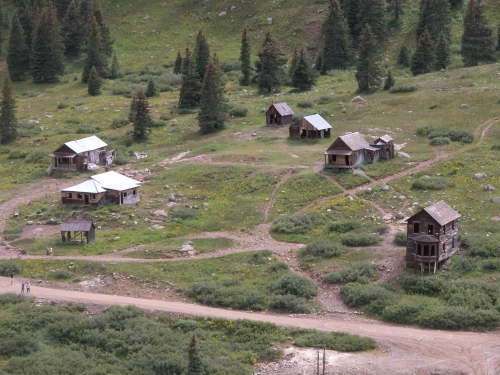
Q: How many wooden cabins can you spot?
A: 7